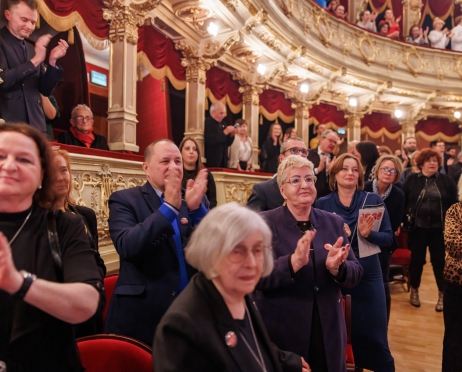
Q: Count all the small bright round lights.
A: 6